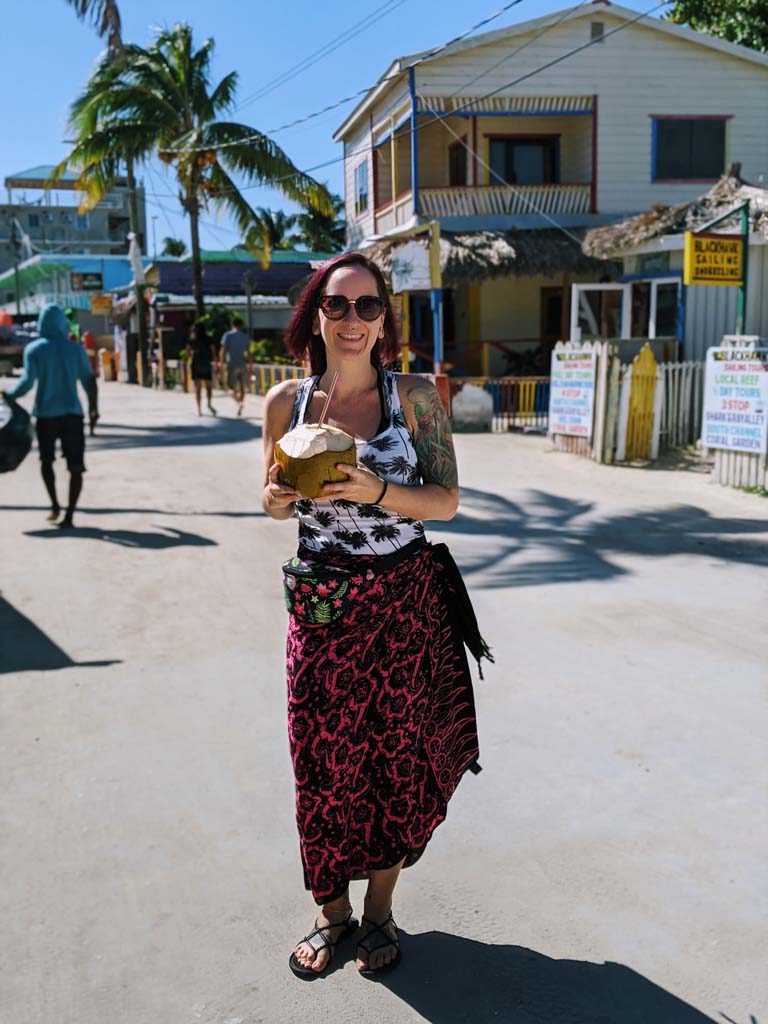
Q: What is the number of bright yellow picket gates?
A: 1